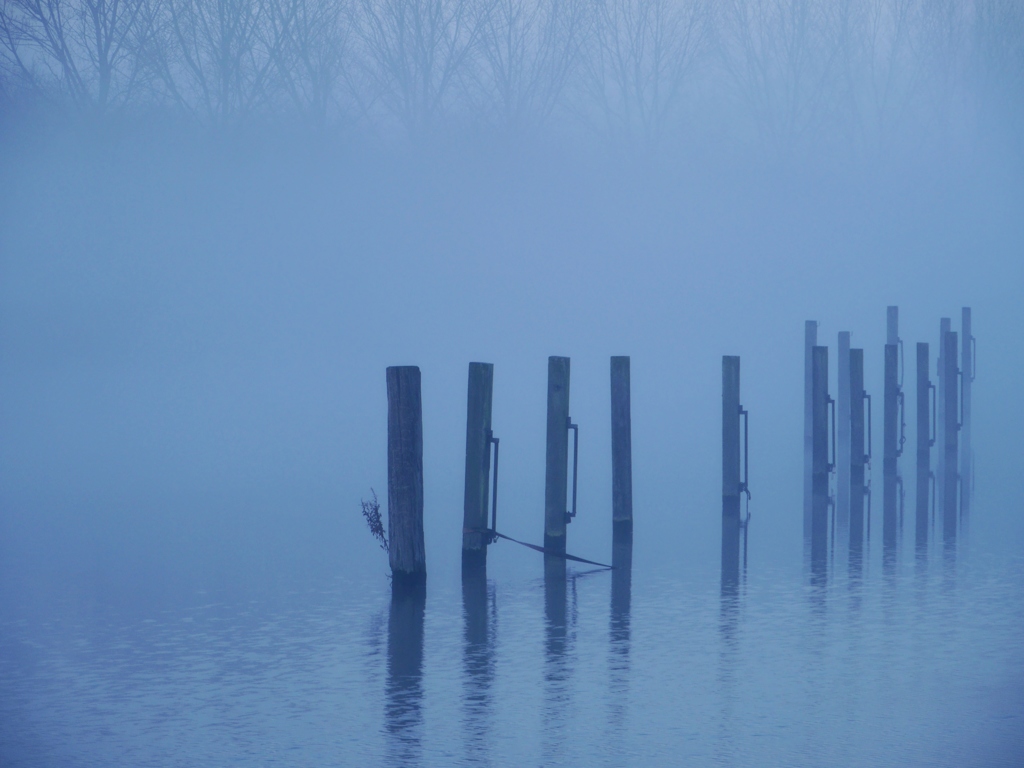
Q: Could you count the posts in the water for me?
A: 15